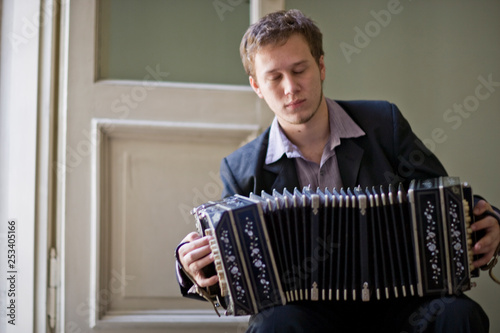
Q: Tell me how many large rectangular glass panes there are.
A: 1